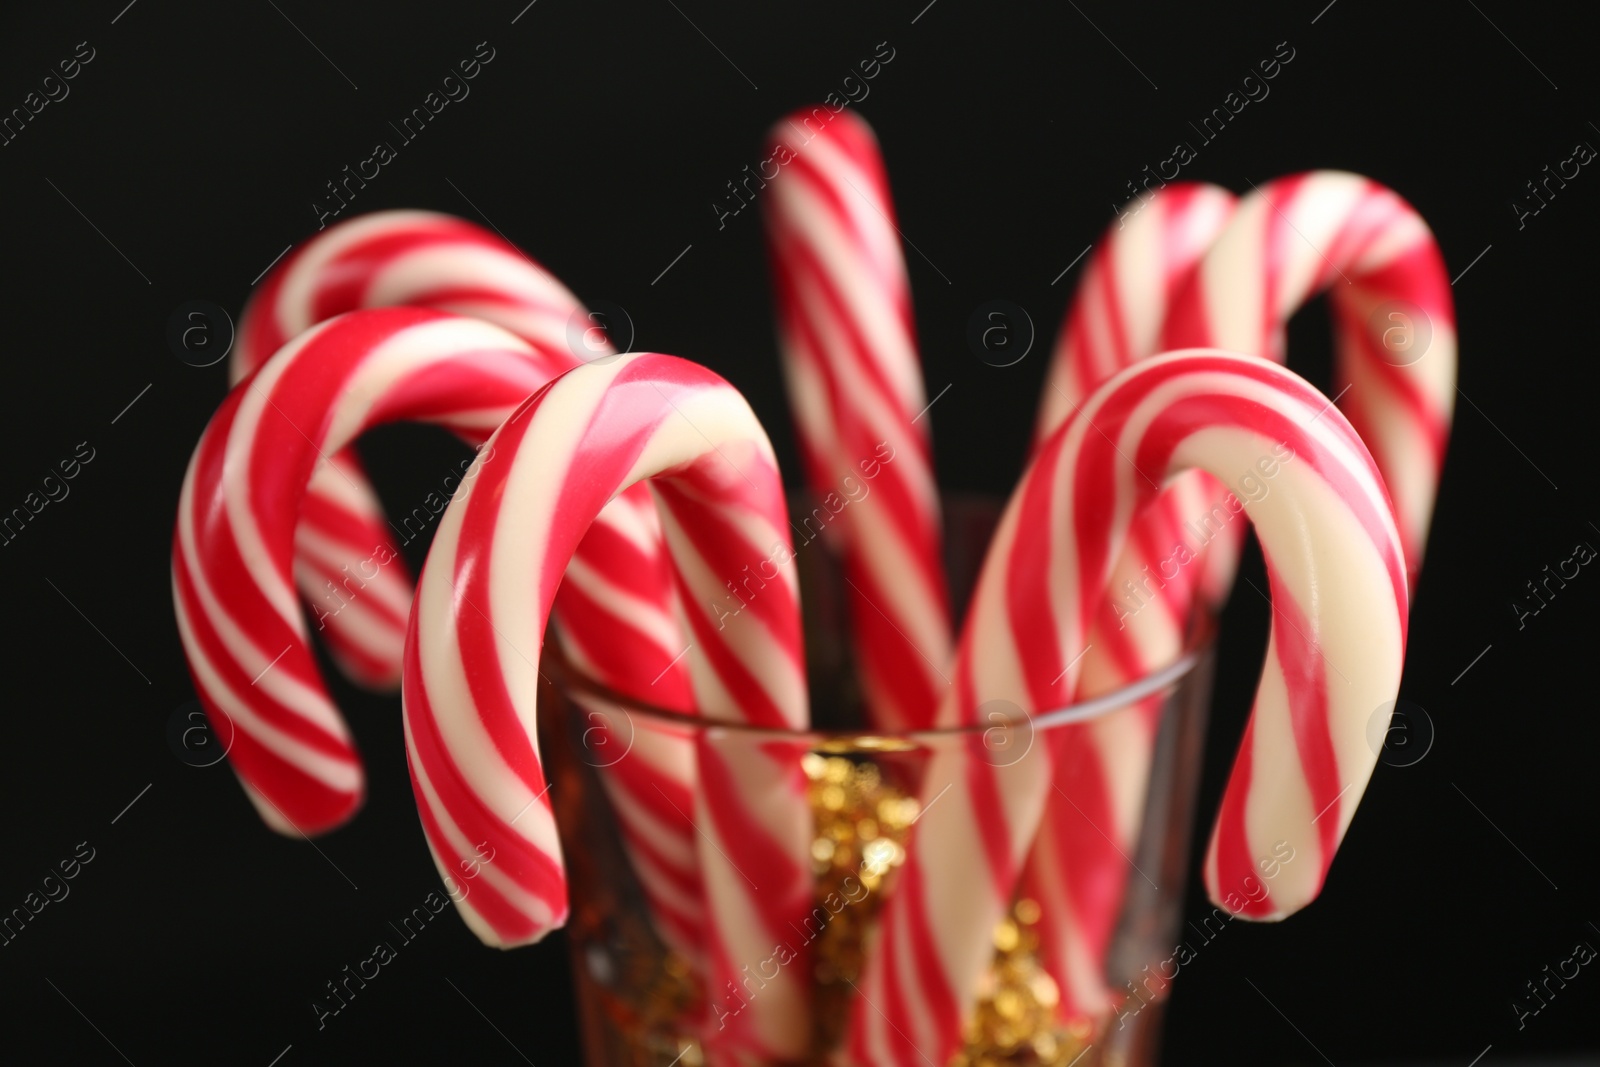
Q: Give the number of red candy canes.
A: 7